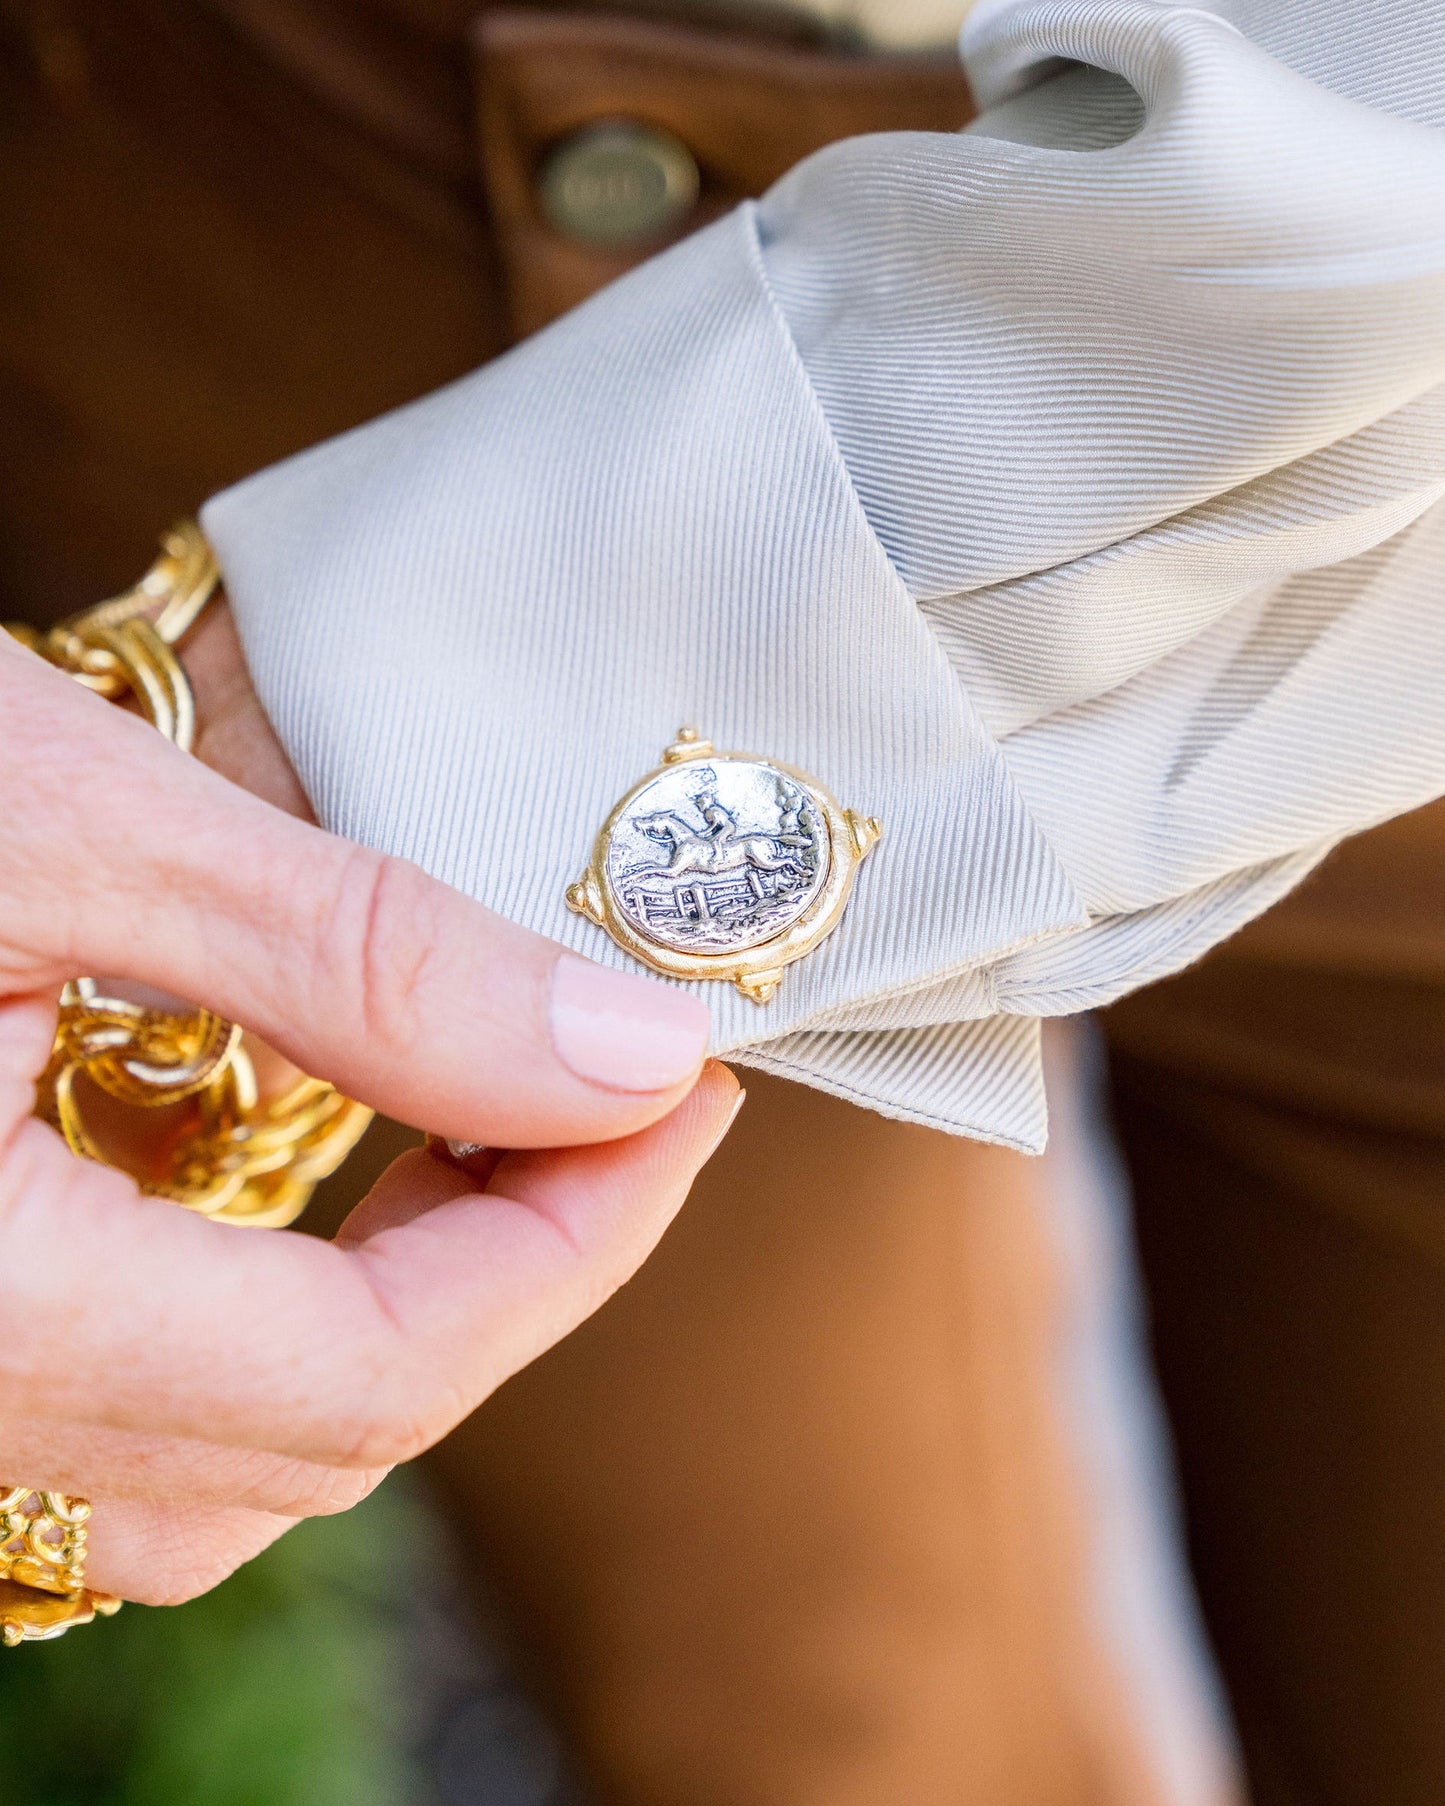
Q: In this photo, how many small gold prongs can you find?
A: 4